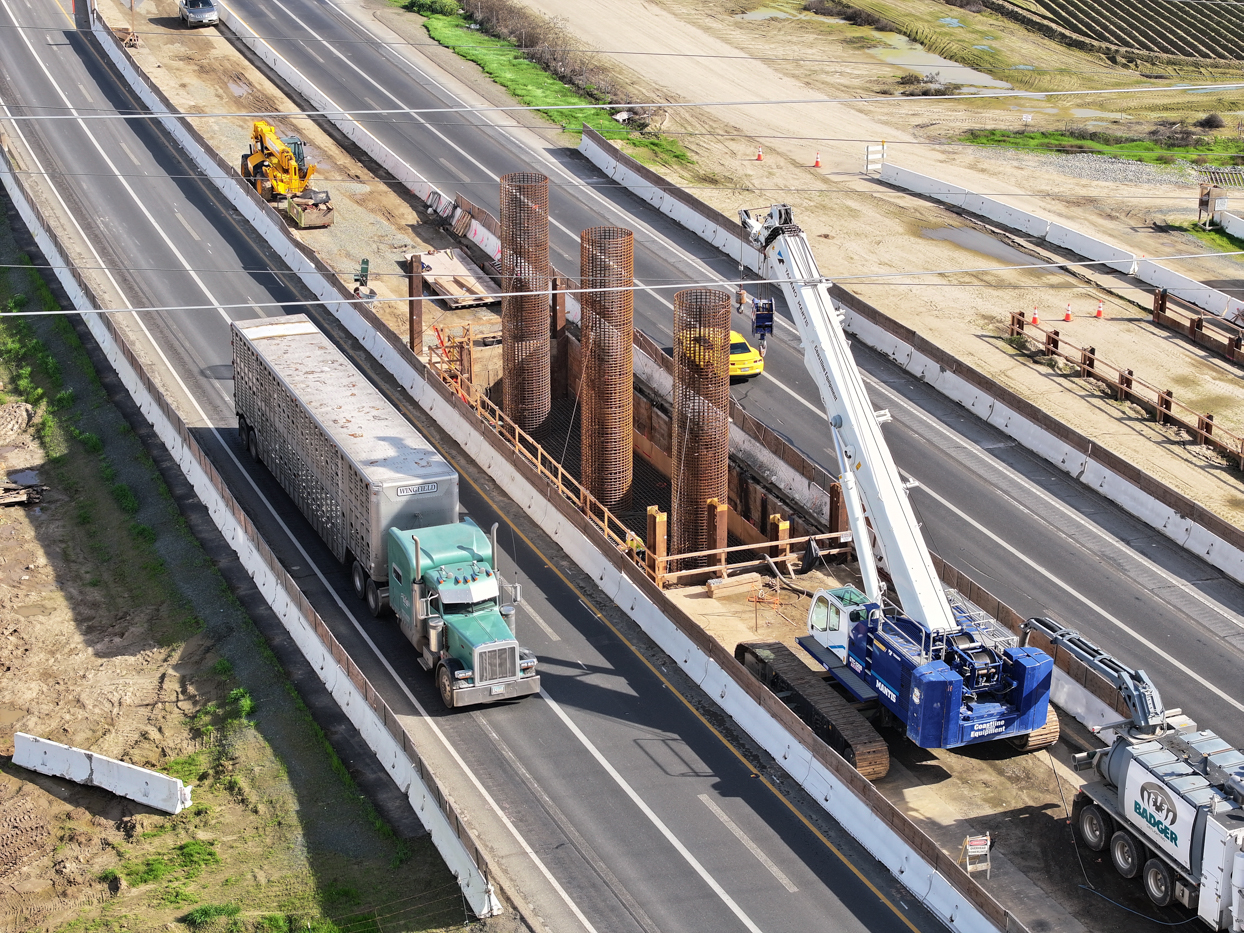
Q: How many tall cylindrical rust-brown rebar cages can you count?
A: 3